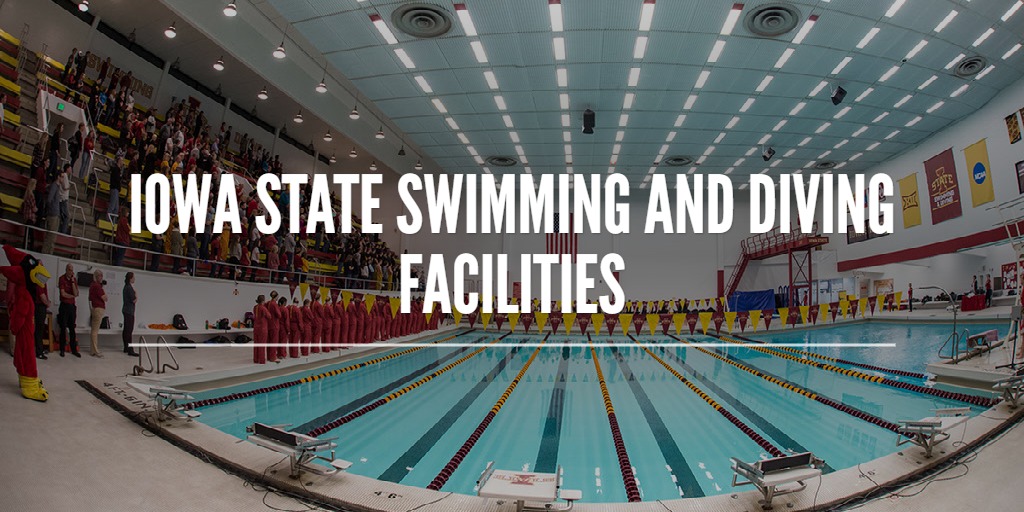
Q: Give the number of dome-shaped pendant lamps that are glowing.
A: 15